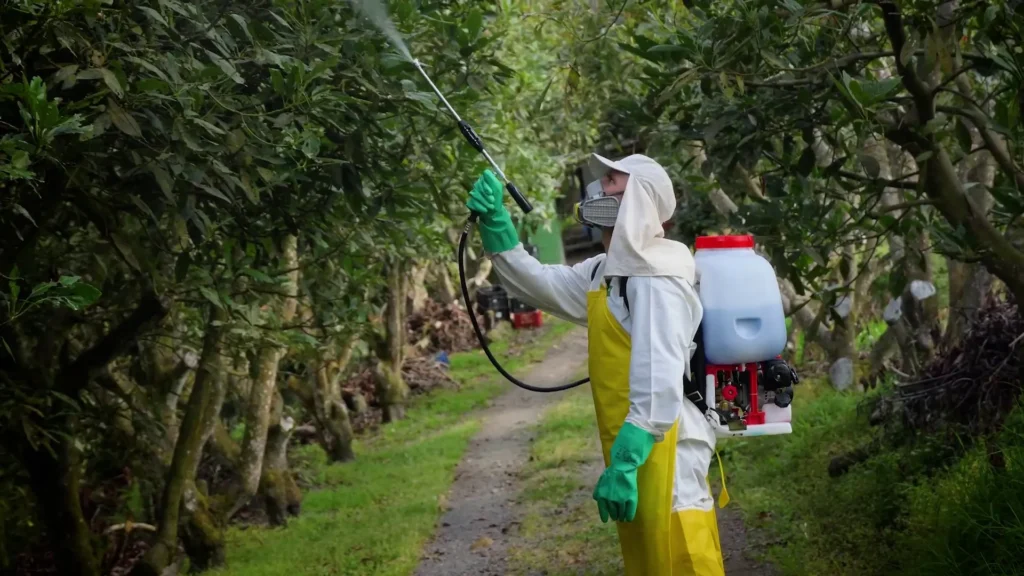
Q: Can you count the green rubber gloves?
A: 2